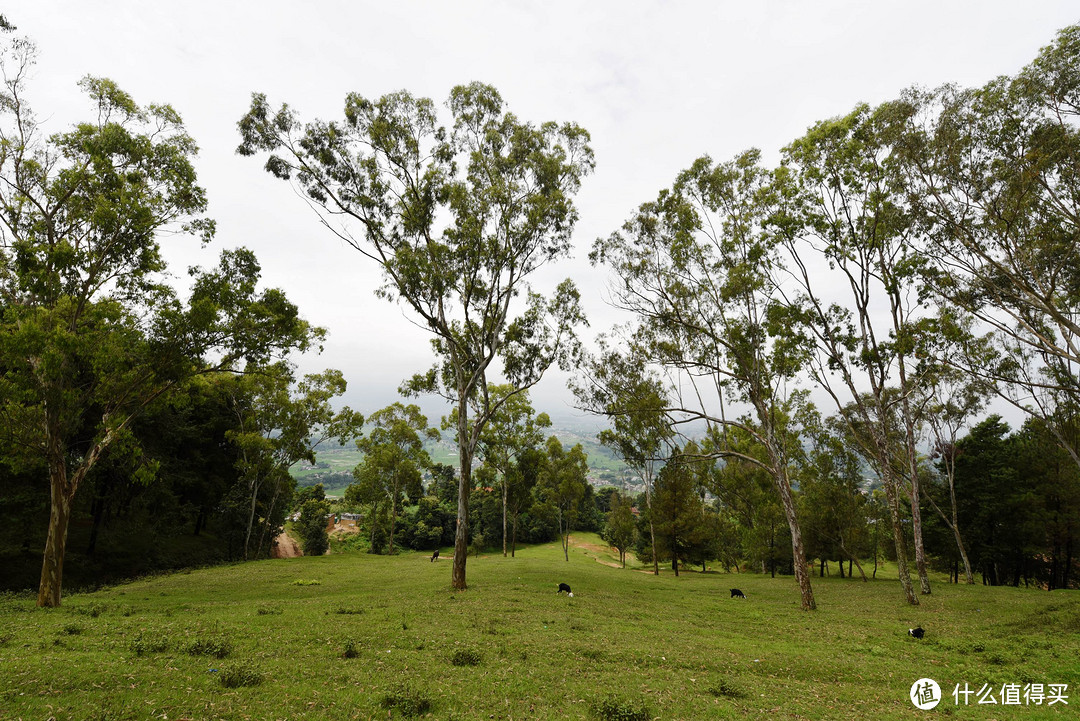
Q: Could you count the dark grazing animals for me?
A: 4